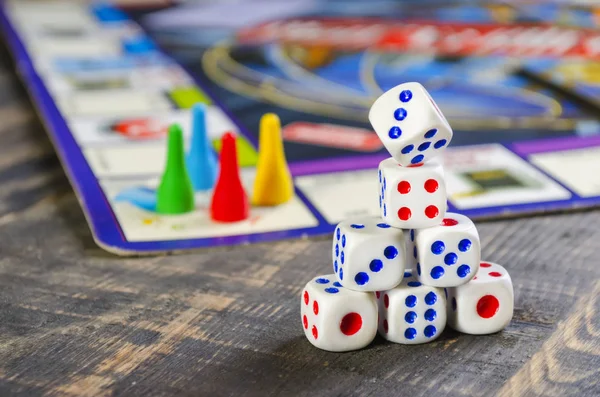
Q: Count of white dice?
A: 7